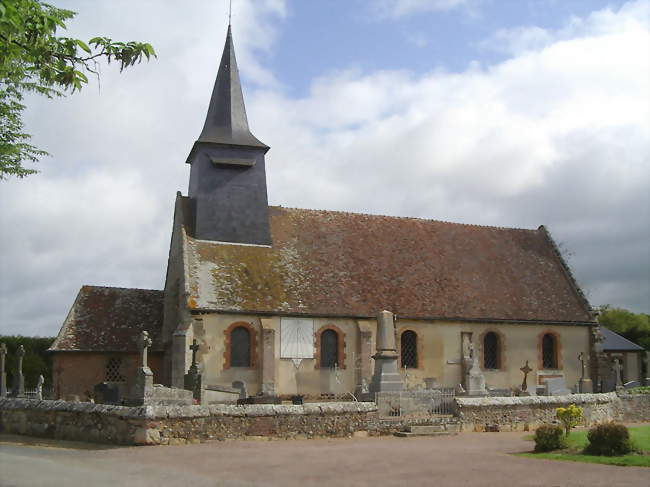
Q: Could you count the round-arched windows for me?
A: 5